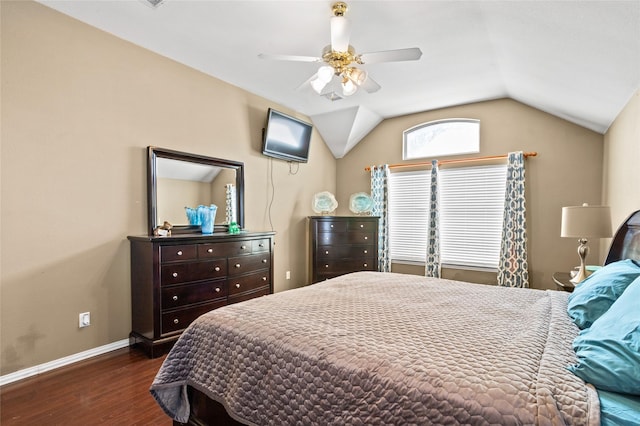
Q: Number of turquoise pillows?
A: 2